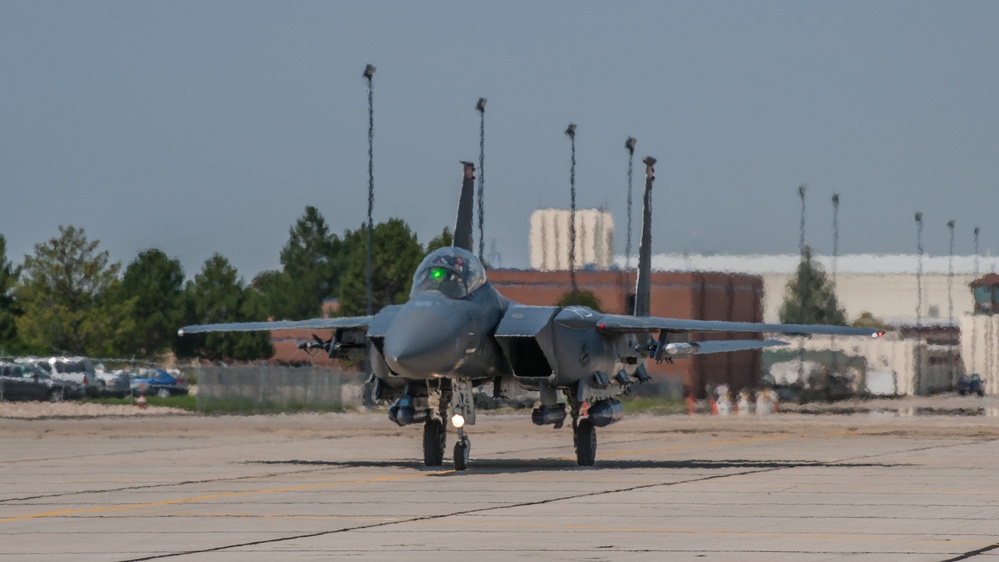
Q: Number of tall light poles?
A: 9